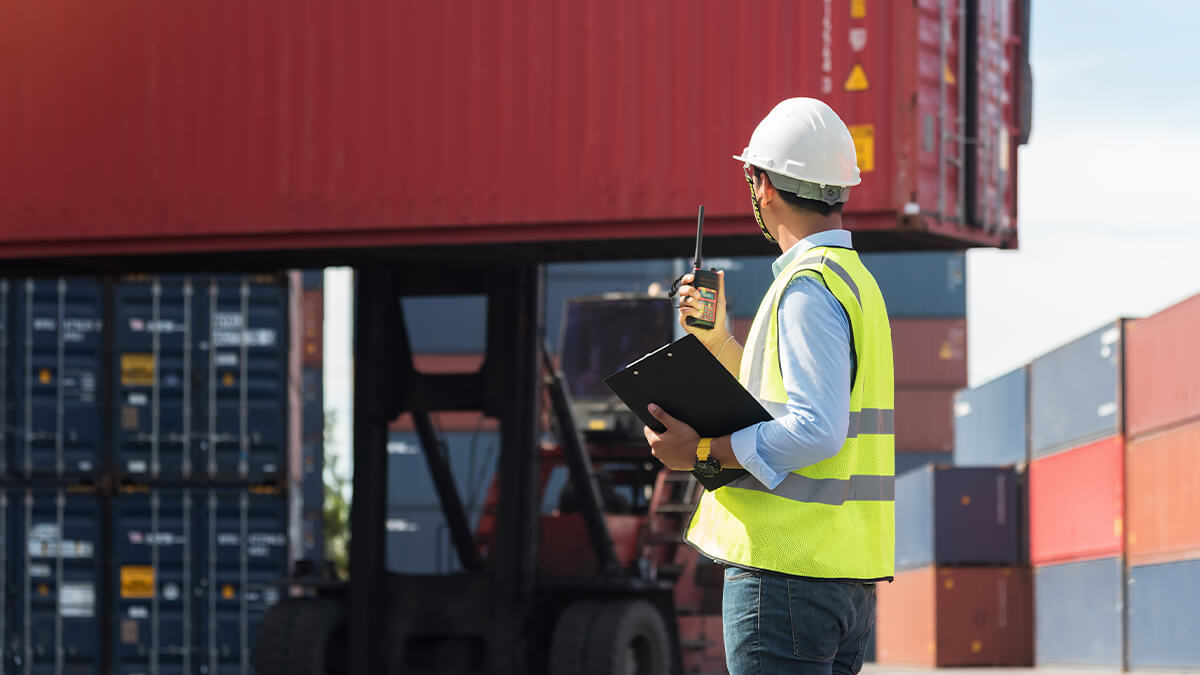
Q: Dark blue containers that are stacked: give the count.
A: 4